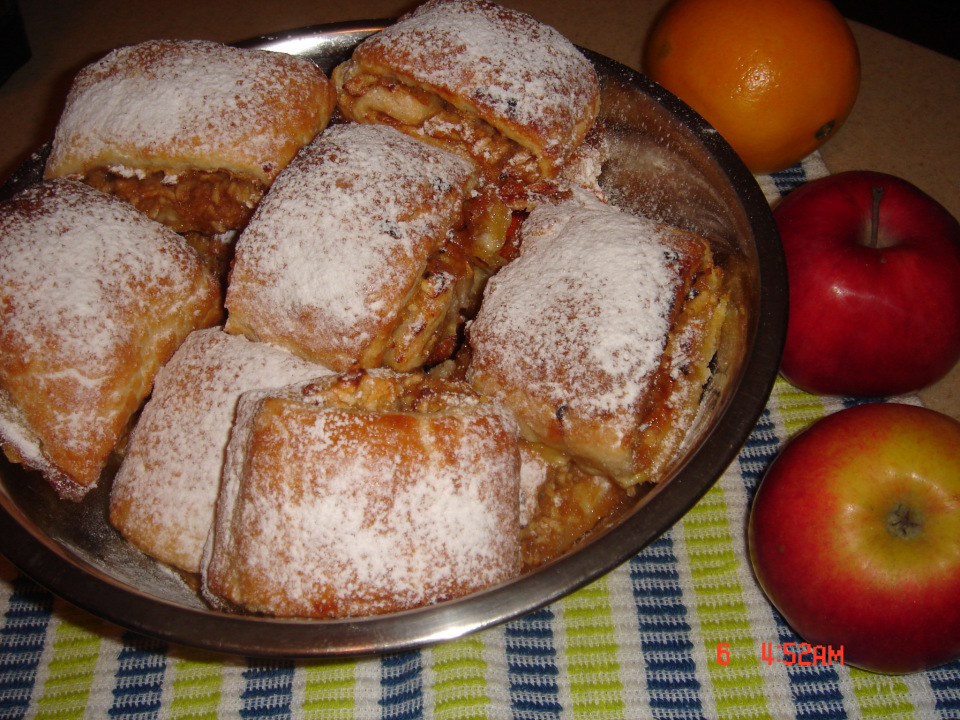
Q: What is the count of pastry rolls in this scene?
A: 7